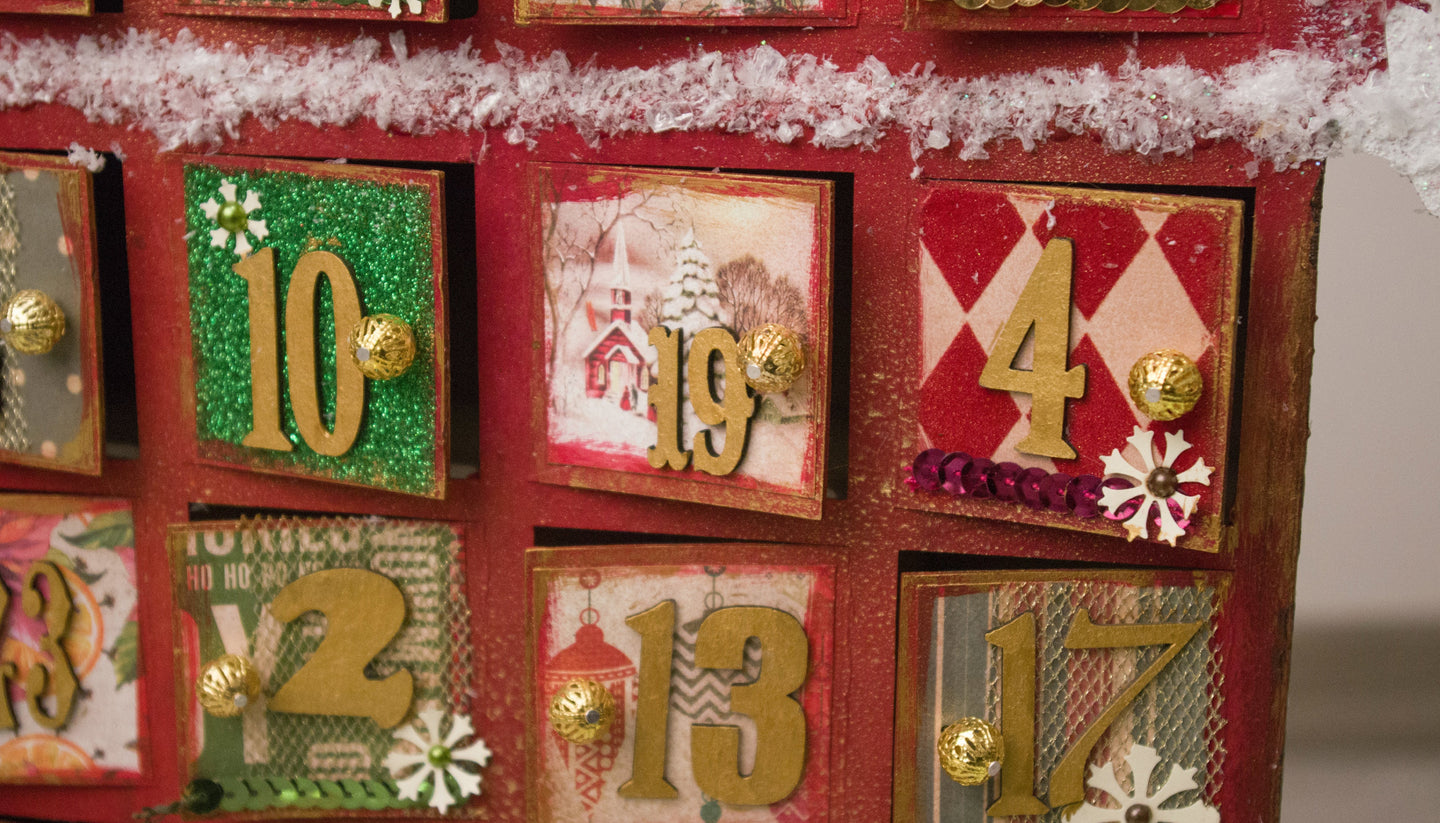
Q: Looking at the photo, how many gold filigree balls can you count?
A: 7